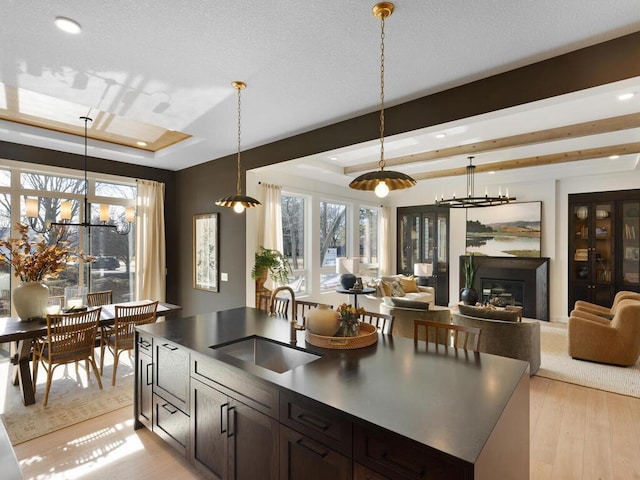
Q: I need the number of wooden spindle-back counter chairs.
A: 4